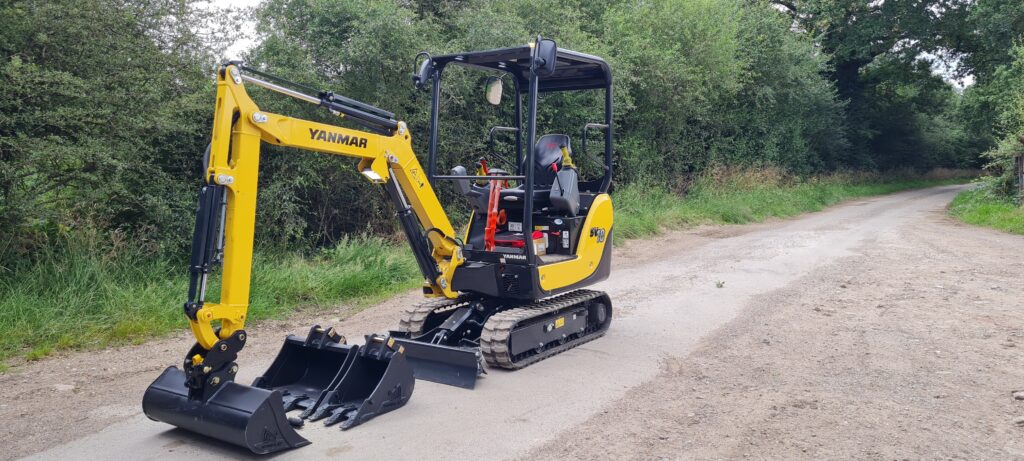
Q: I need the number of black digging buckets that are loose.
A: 2